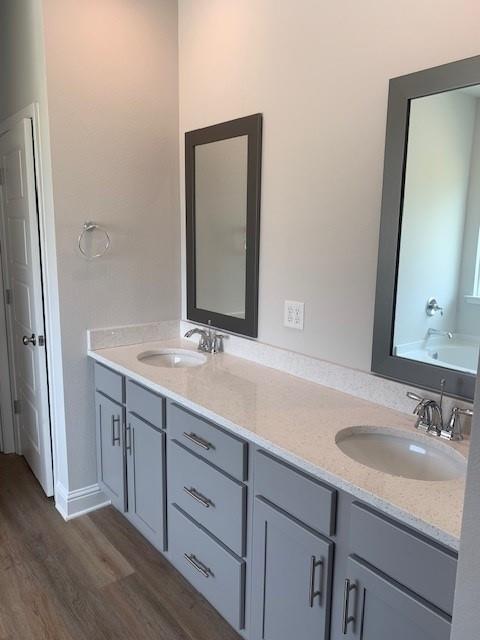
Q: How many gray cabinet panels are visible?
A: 11